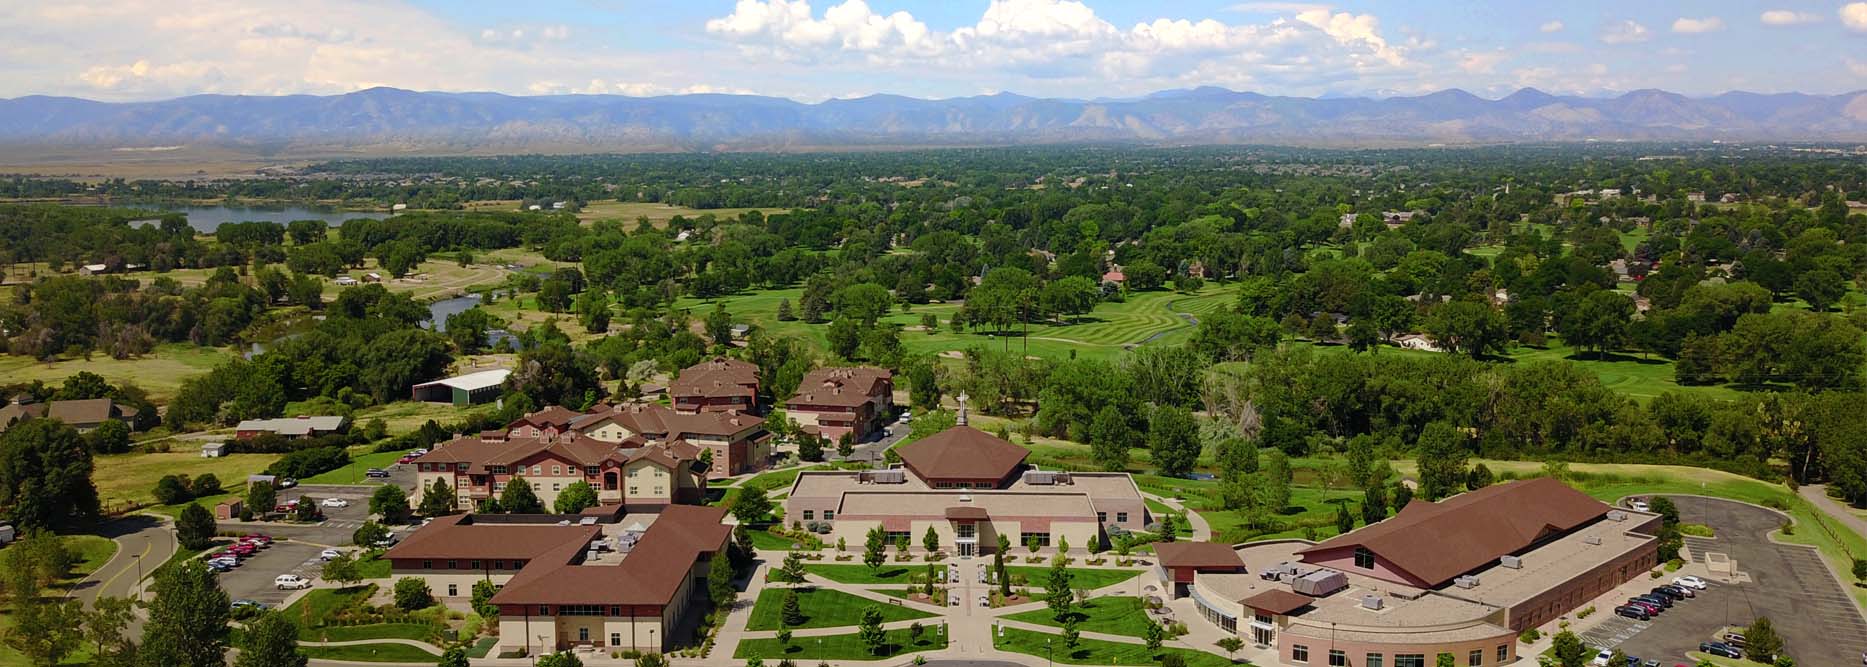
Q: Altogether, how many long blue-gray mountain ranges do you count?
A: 1